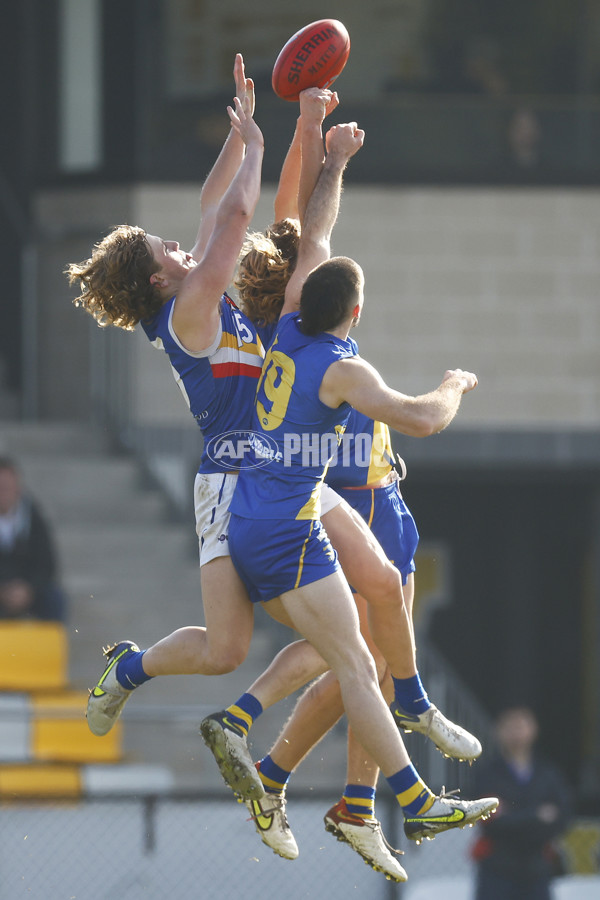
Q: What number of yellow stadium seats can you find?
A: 3